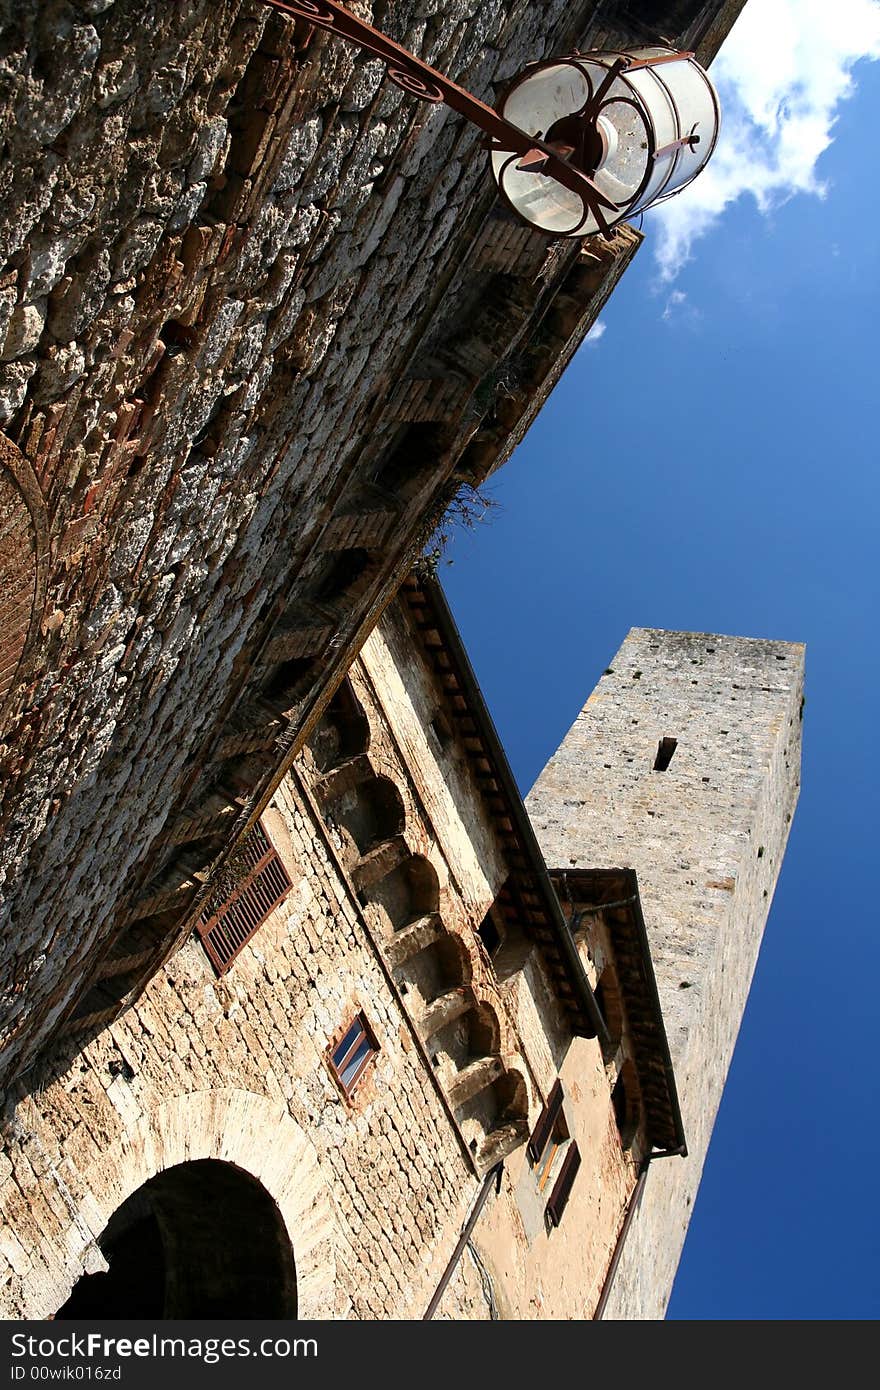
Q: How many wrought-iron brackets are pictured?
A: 1